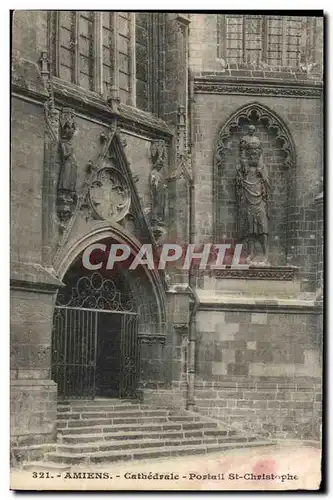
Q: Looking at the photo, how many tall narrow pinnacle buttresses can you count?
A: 2